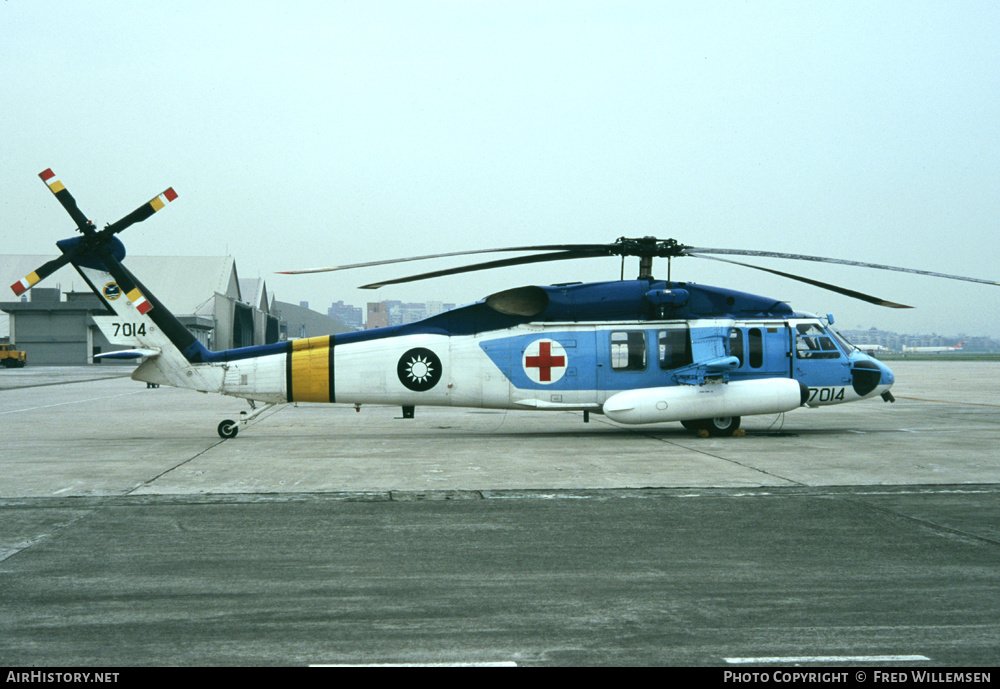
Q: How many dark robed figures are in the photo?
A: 0